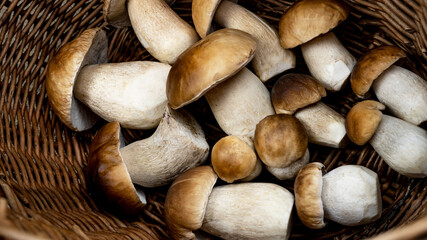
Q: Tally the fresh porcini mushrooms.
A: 13